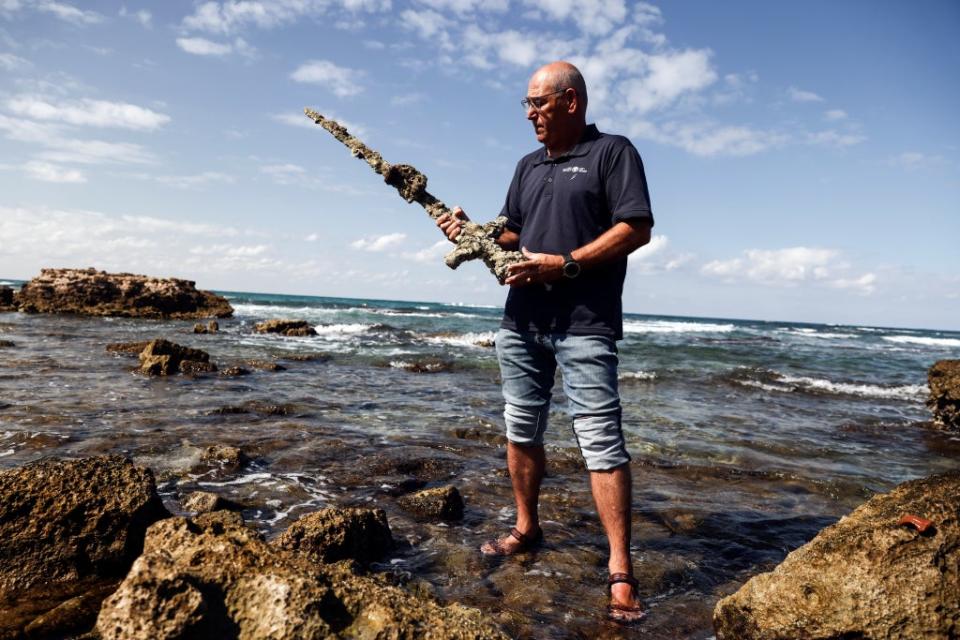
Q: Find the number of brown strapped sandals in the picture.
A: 2